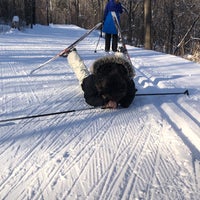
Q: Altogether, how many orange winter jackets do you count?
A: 0